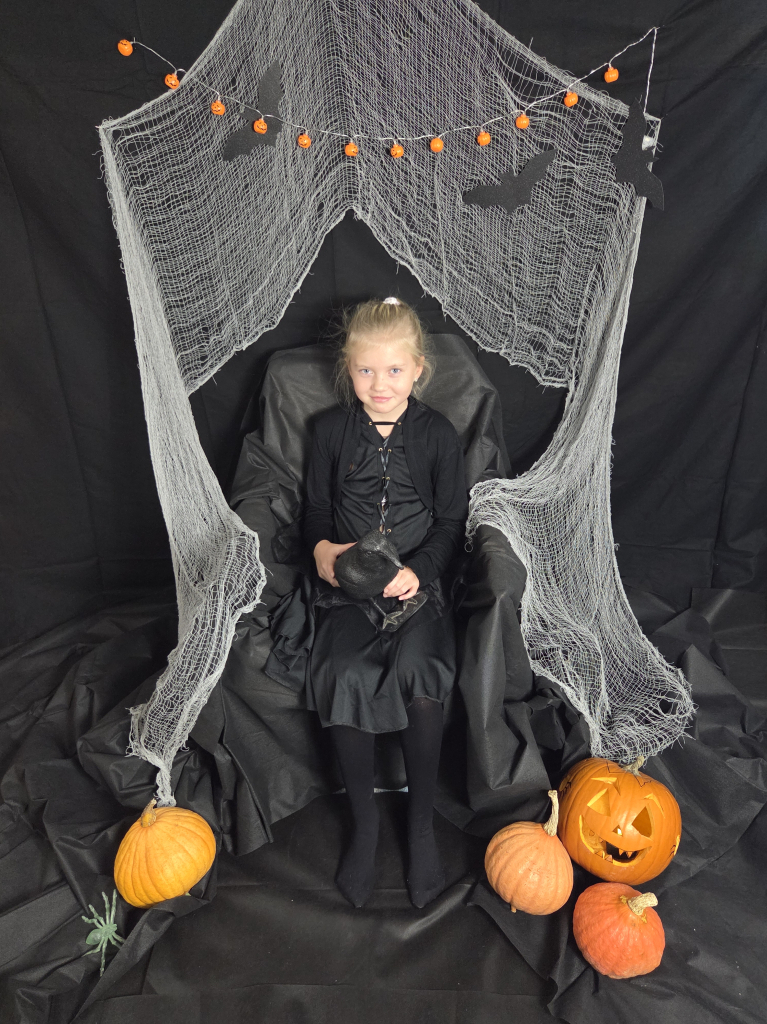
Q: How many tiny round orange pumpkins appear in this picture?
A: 12